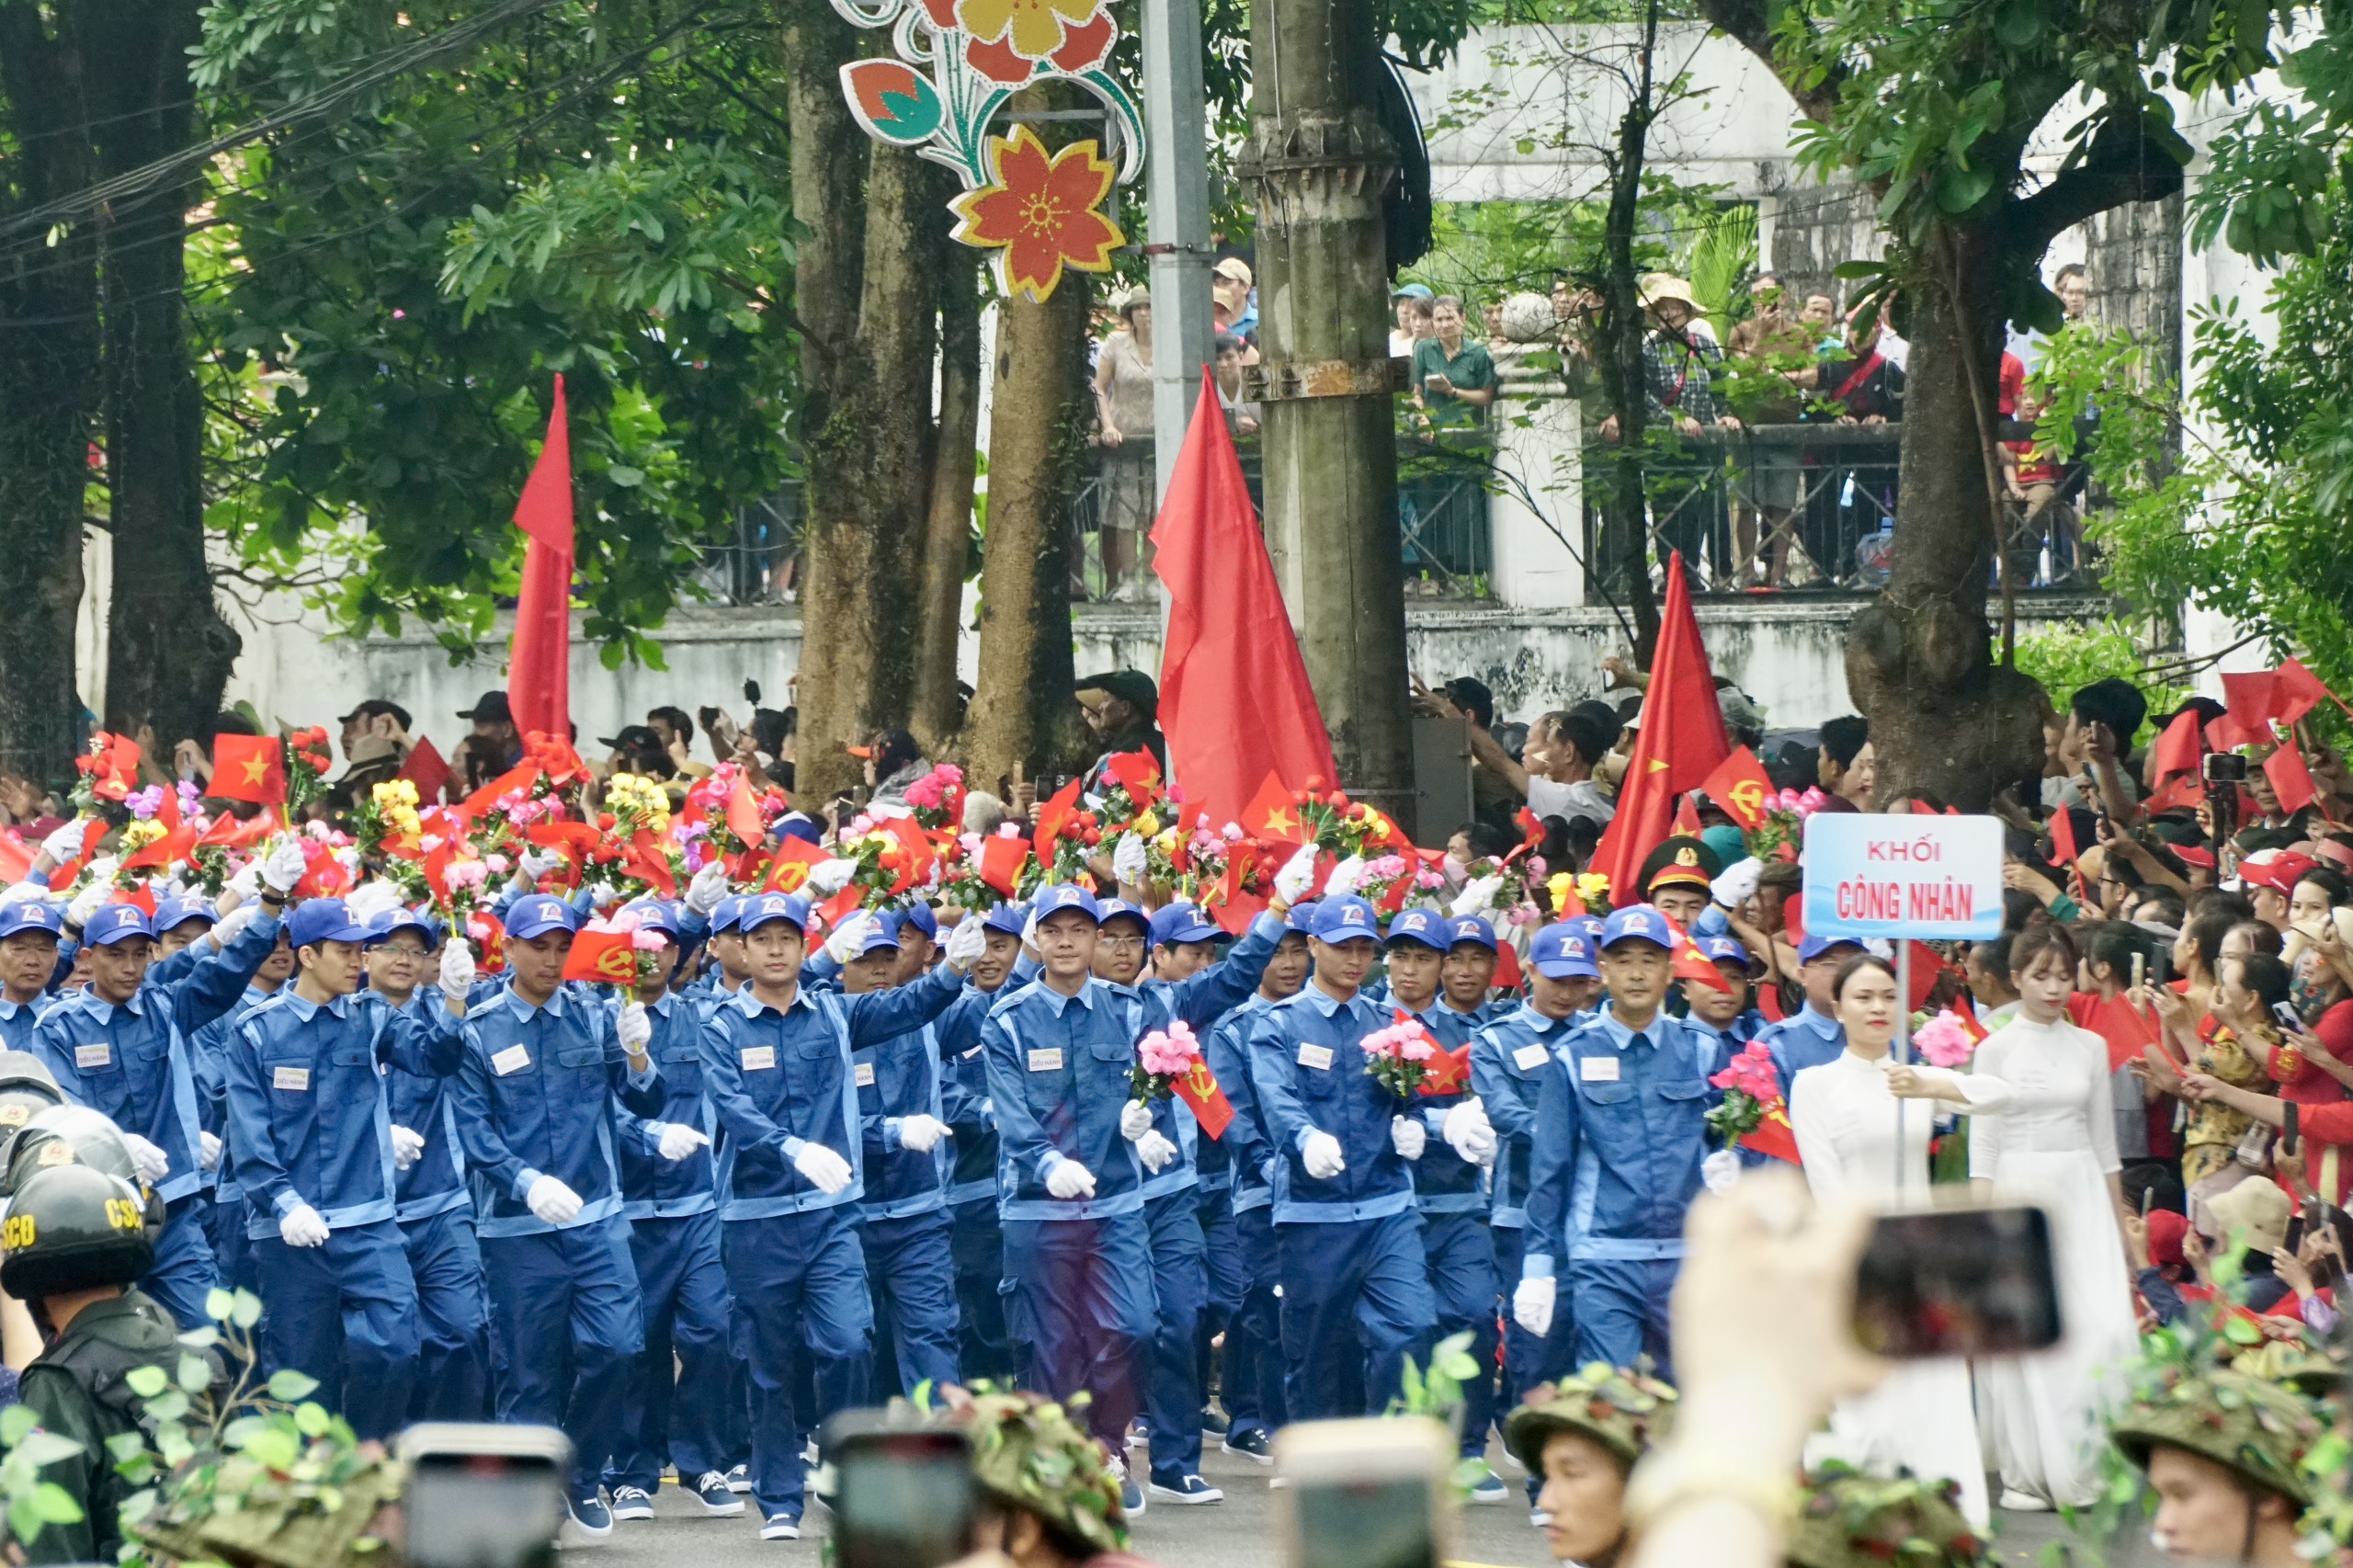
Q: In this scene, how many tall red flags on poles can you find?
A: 3